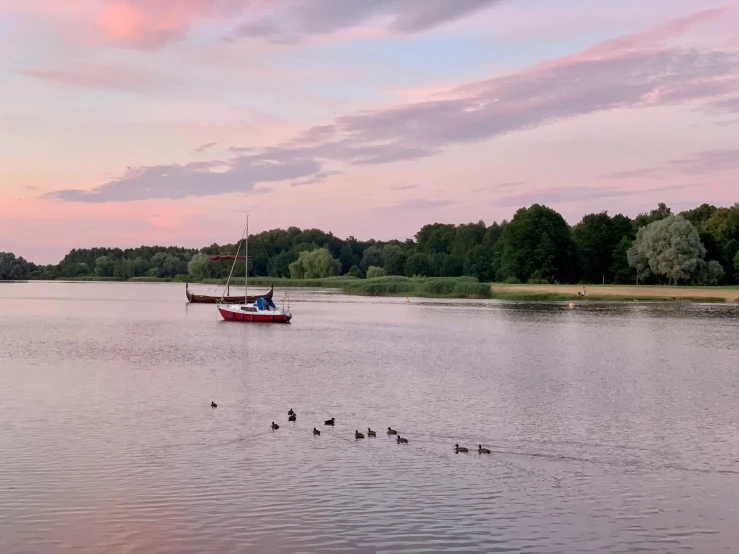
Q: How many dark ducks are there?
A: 12